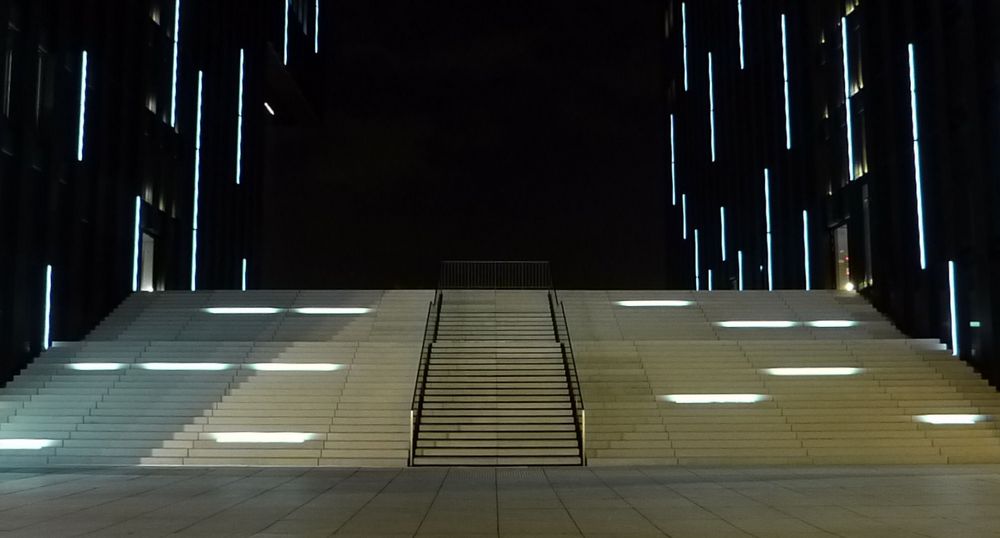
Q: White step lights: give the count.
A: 13